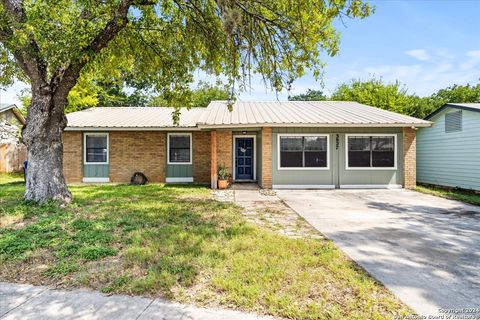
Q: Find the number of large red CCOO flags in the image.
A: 0